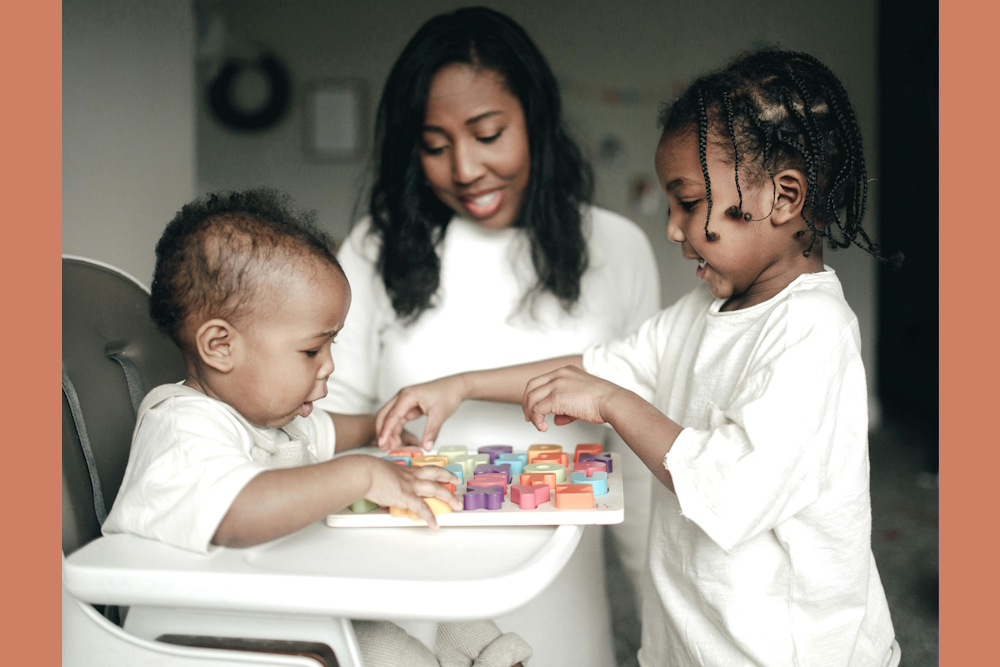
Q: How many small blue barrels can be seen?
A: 0